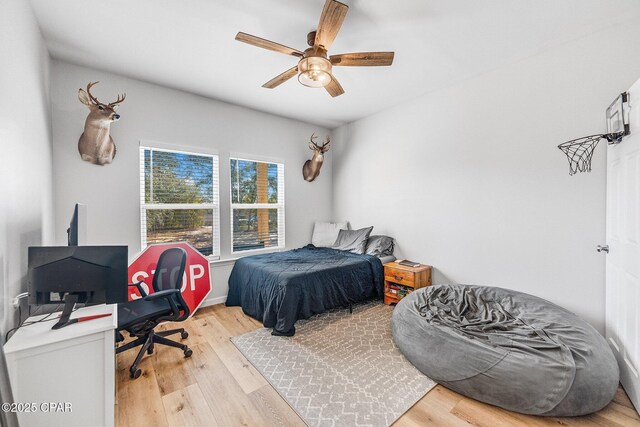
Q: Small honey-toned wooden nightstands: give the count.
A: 1